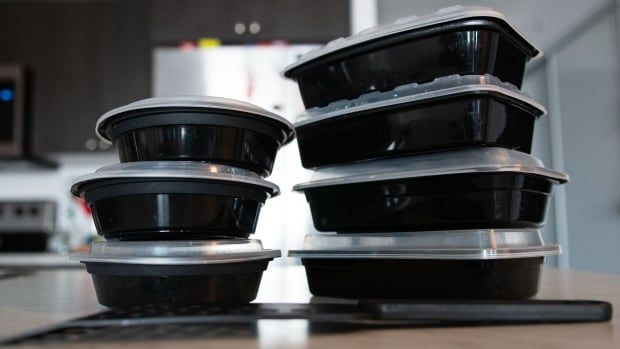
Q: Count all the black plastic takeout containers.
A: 7